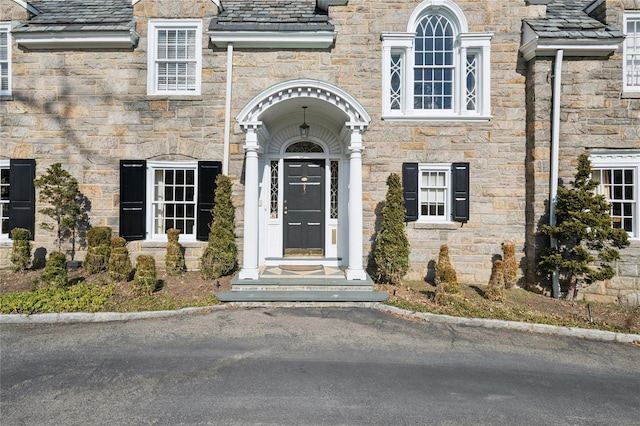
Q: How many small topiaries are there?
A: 9